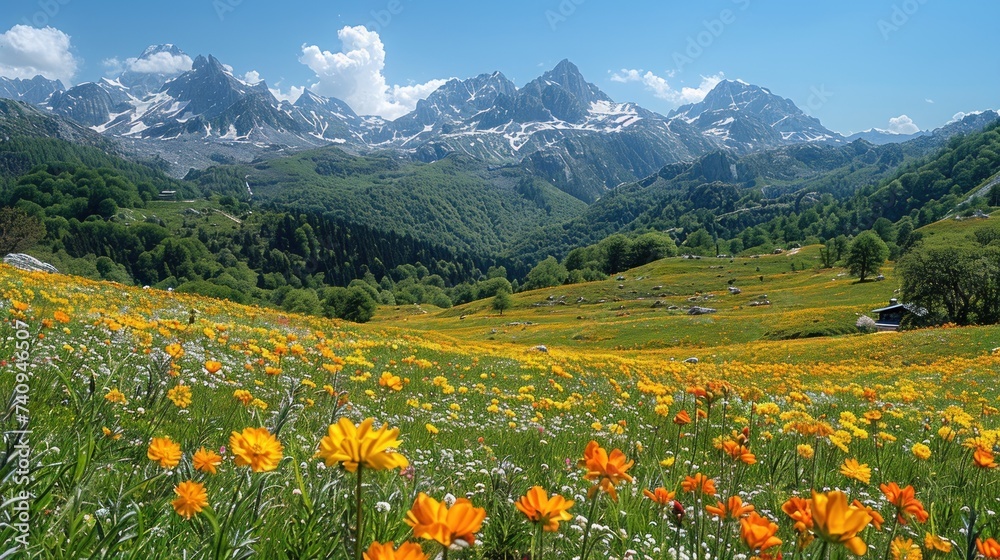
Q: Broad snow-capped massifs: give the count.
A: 3